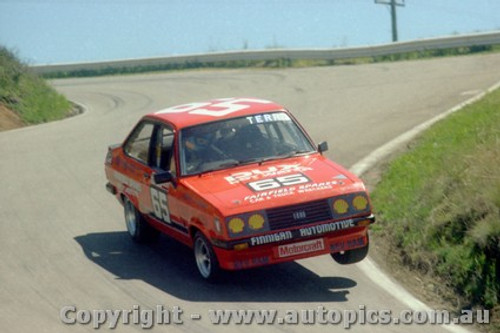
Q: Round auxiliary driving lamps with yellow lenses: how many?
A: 4